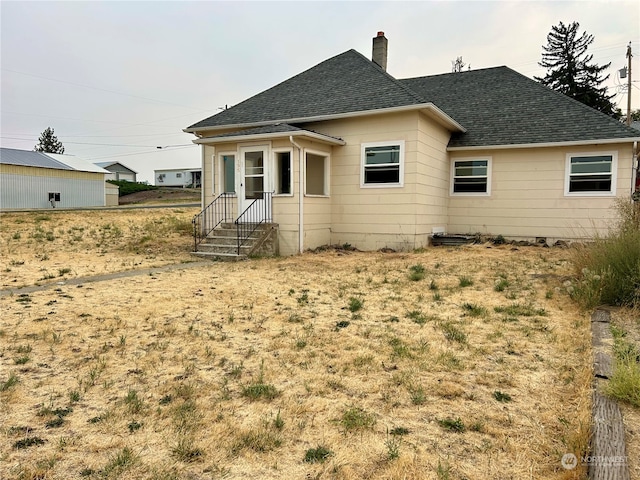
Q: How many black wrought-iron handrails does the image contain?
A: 2